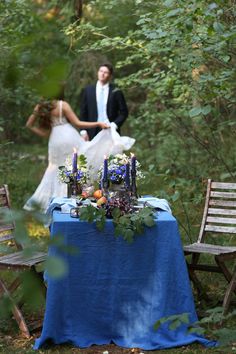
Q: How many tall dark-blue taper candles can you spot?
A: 4